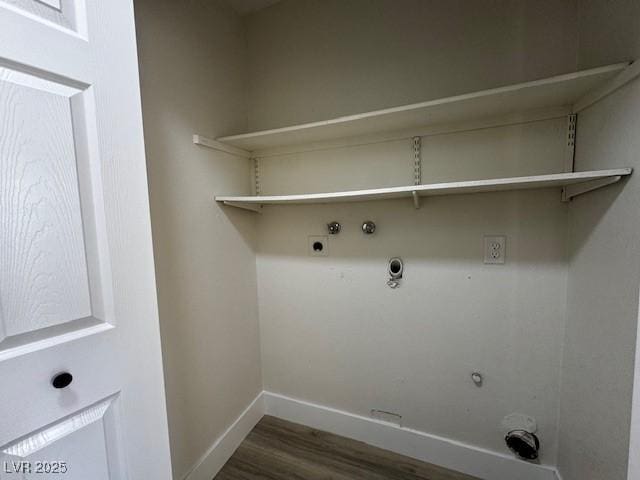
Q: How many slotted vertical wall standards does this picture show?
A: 3